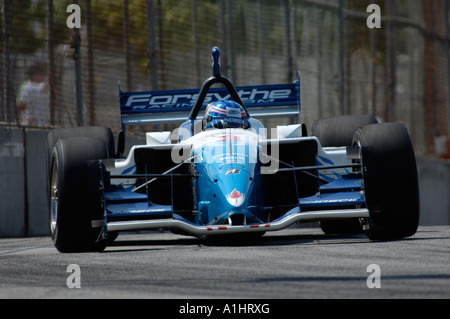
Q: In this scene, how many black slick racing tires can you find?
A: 4